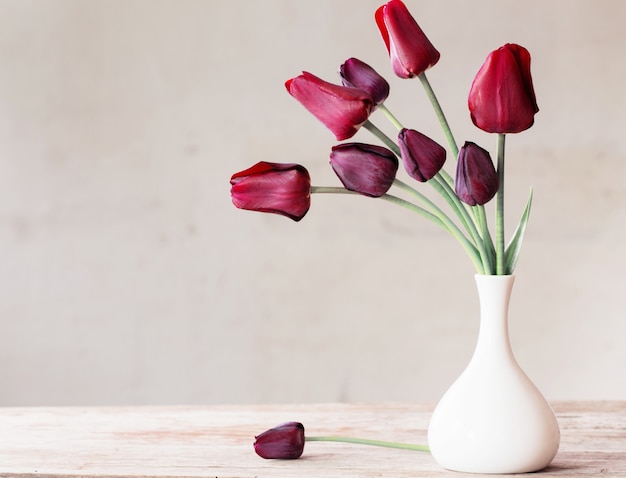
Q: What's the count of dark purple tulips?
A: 5